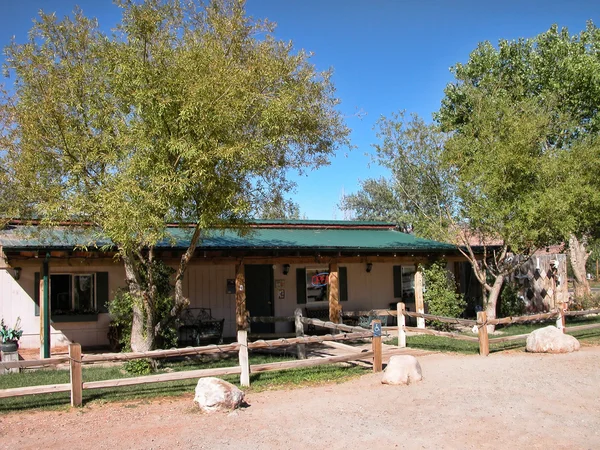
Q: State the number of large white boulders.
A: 3